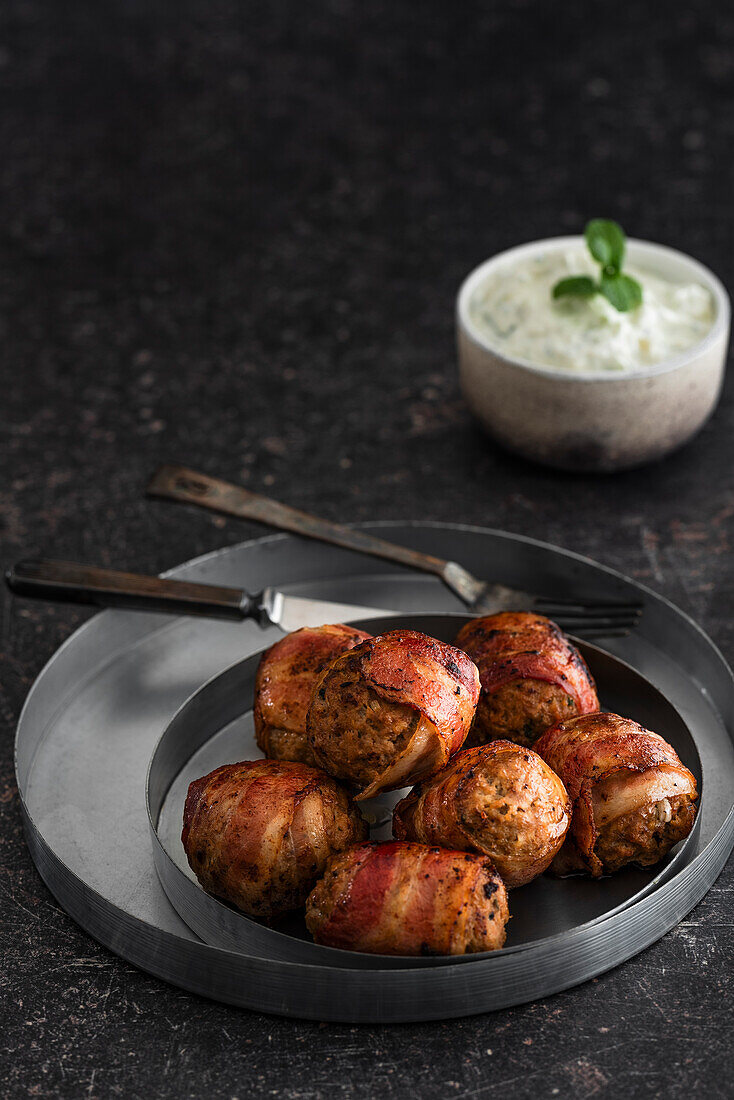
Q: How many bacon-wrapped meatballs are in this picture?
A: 7